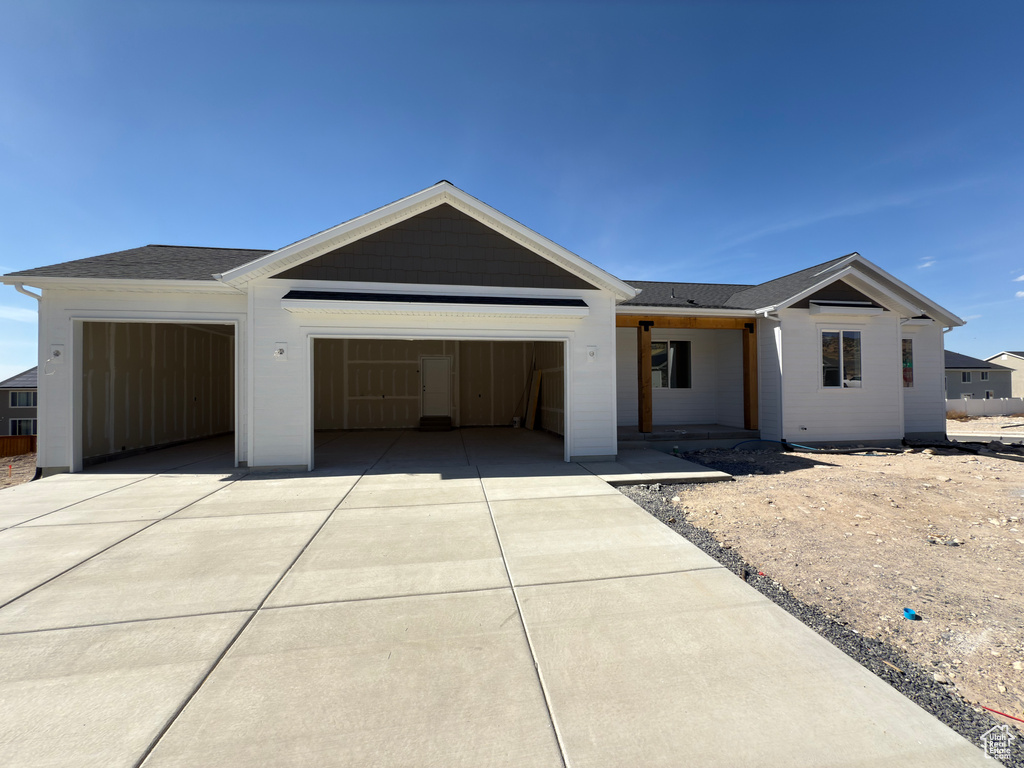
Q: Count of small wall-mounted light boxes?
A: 3